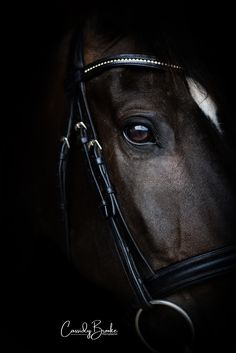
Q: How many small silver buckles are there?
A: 3